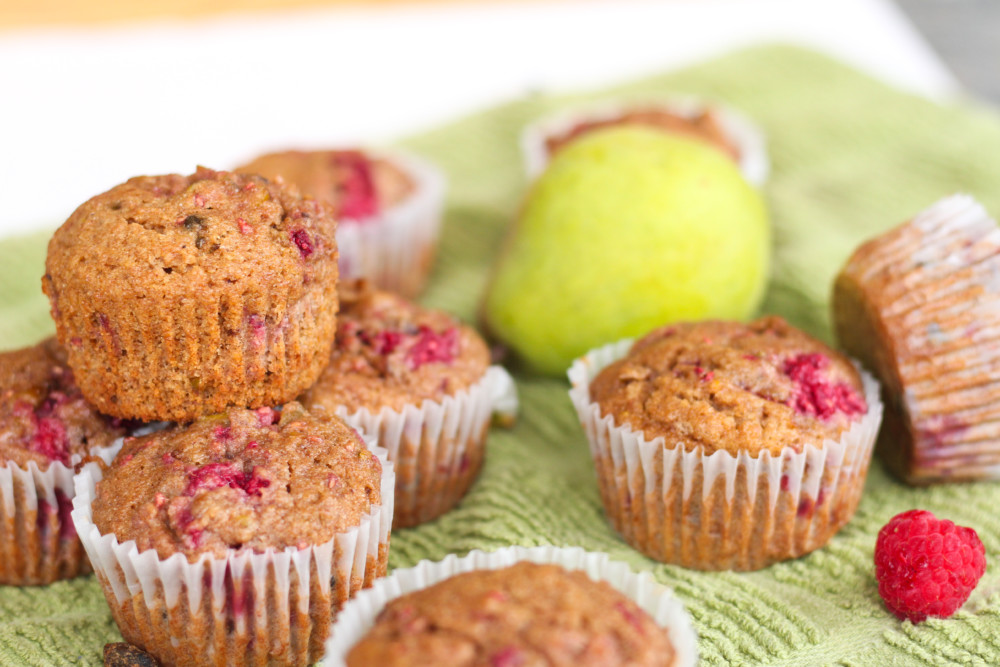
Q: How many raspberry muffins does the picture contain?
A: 9